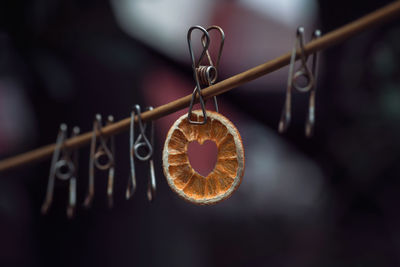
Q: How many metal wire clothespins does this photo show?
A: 5